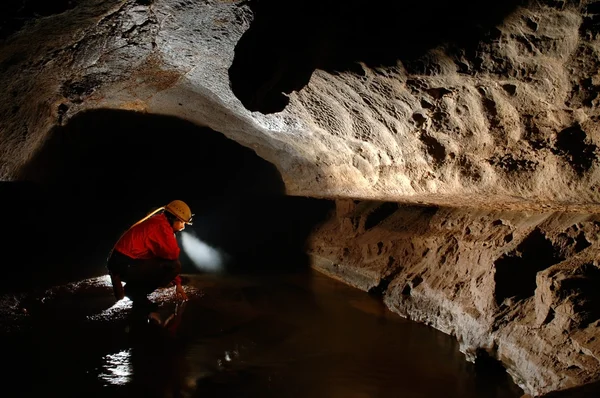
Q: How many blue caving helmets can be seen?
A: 0